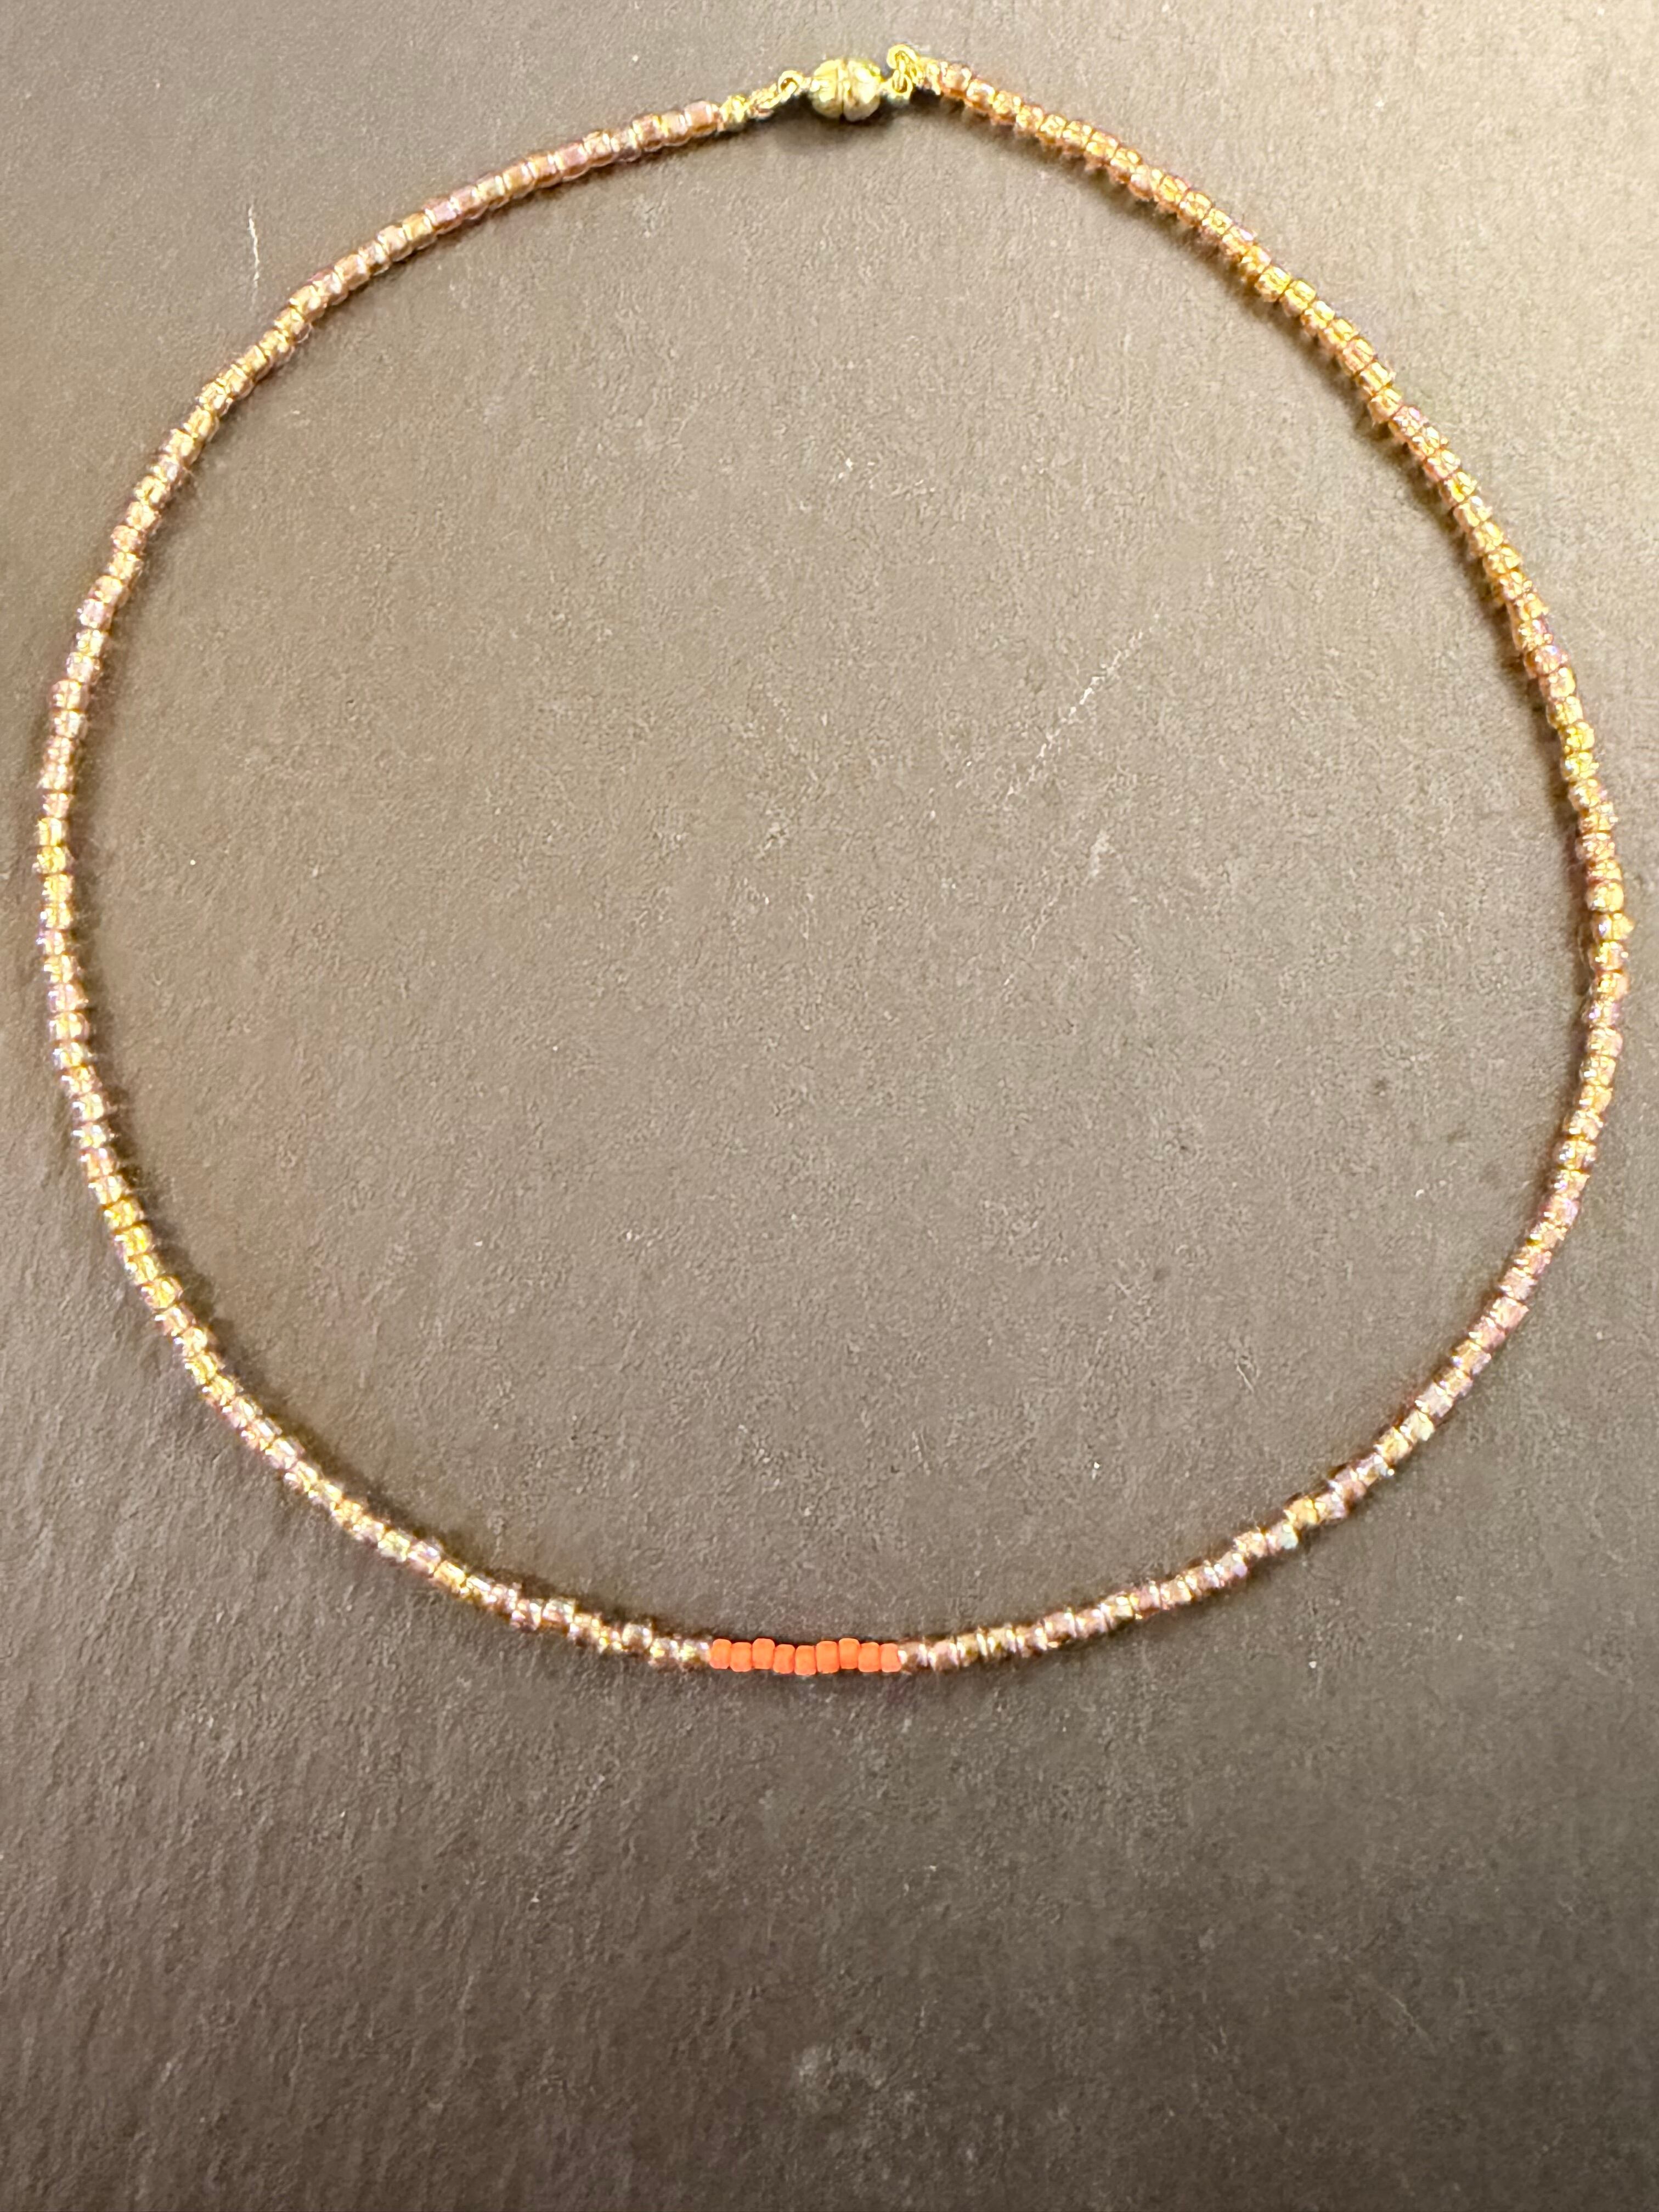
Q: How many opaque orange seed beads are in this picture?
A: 9